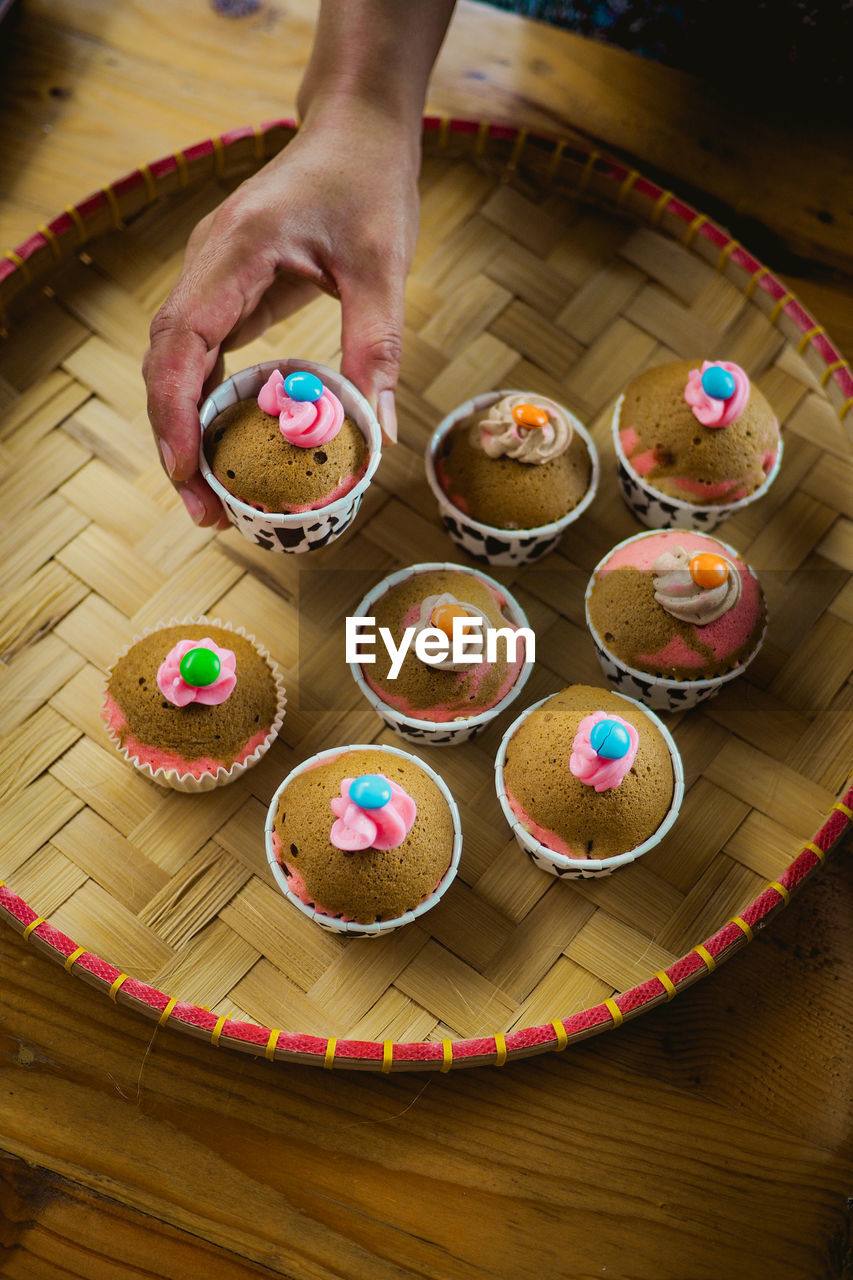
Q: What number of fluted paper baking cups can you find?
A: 1